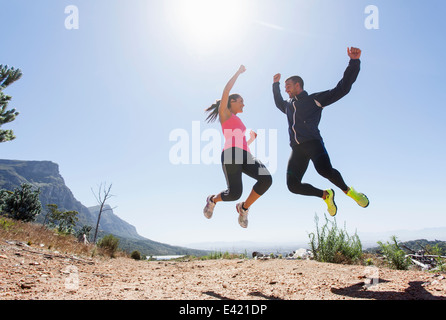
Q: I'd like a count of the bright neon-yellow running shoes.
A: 2